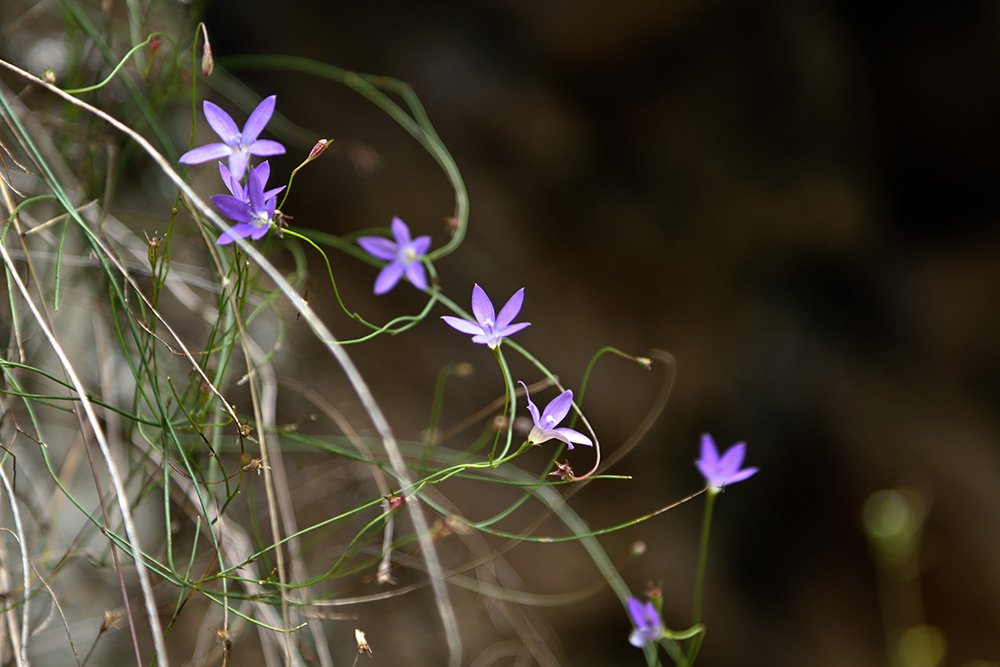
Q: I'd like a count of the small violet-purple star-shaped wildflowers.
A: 8